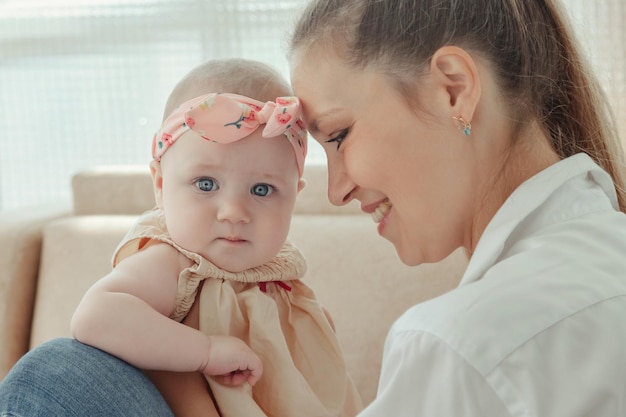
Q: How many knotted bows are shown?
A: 1